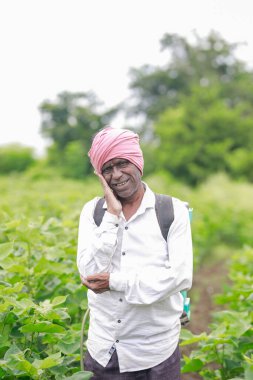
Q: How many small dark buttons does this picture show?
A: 6